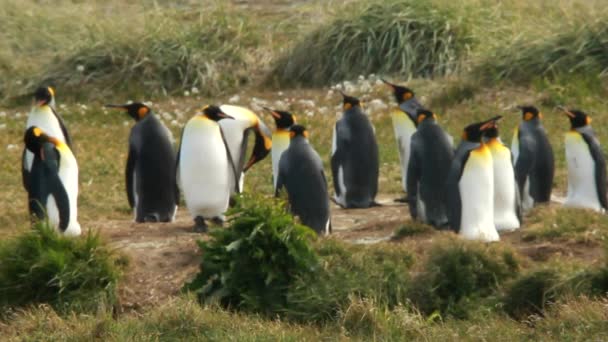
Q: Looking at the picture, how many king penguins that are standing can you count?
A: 14